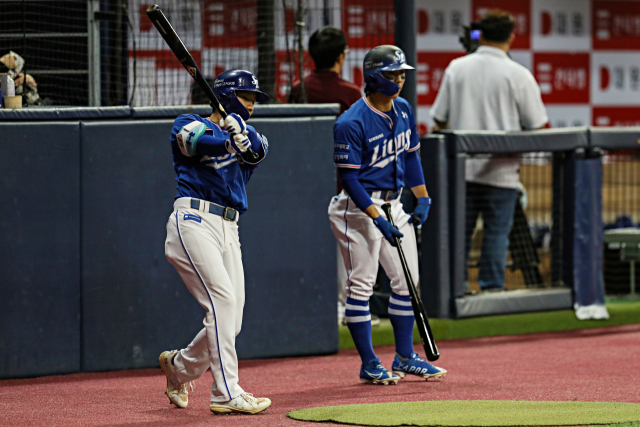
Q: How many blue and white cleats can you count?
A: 2